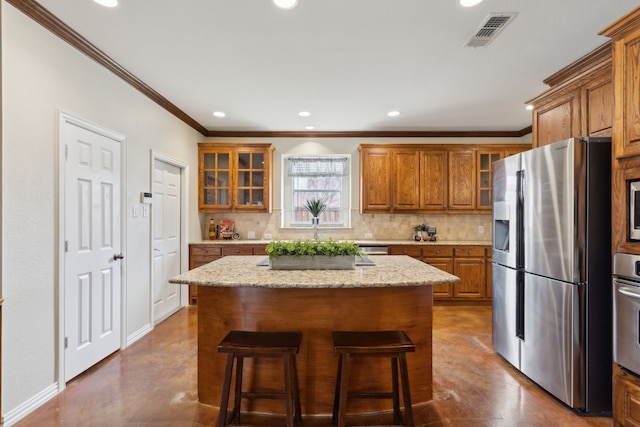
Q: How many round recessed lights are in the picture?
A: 8